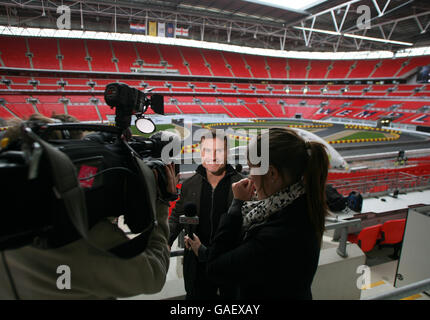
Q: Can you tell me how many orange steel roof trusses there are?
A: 0